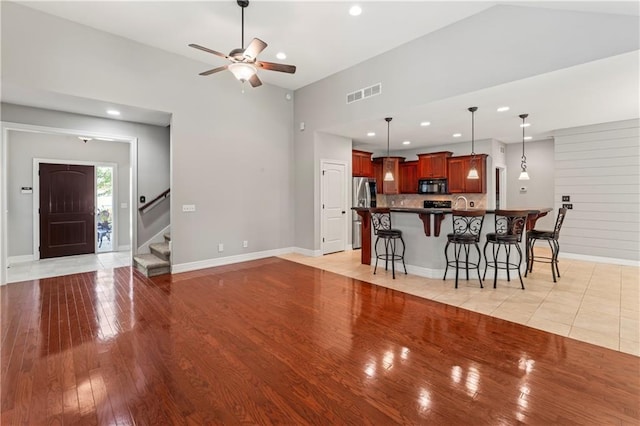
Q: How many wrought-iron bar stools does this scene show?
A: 4